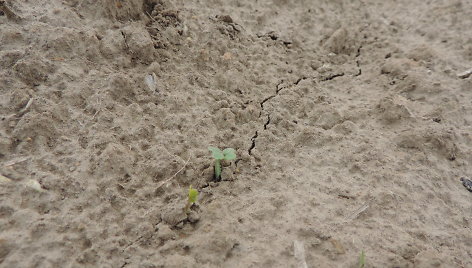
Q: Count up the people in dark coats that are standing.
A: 0